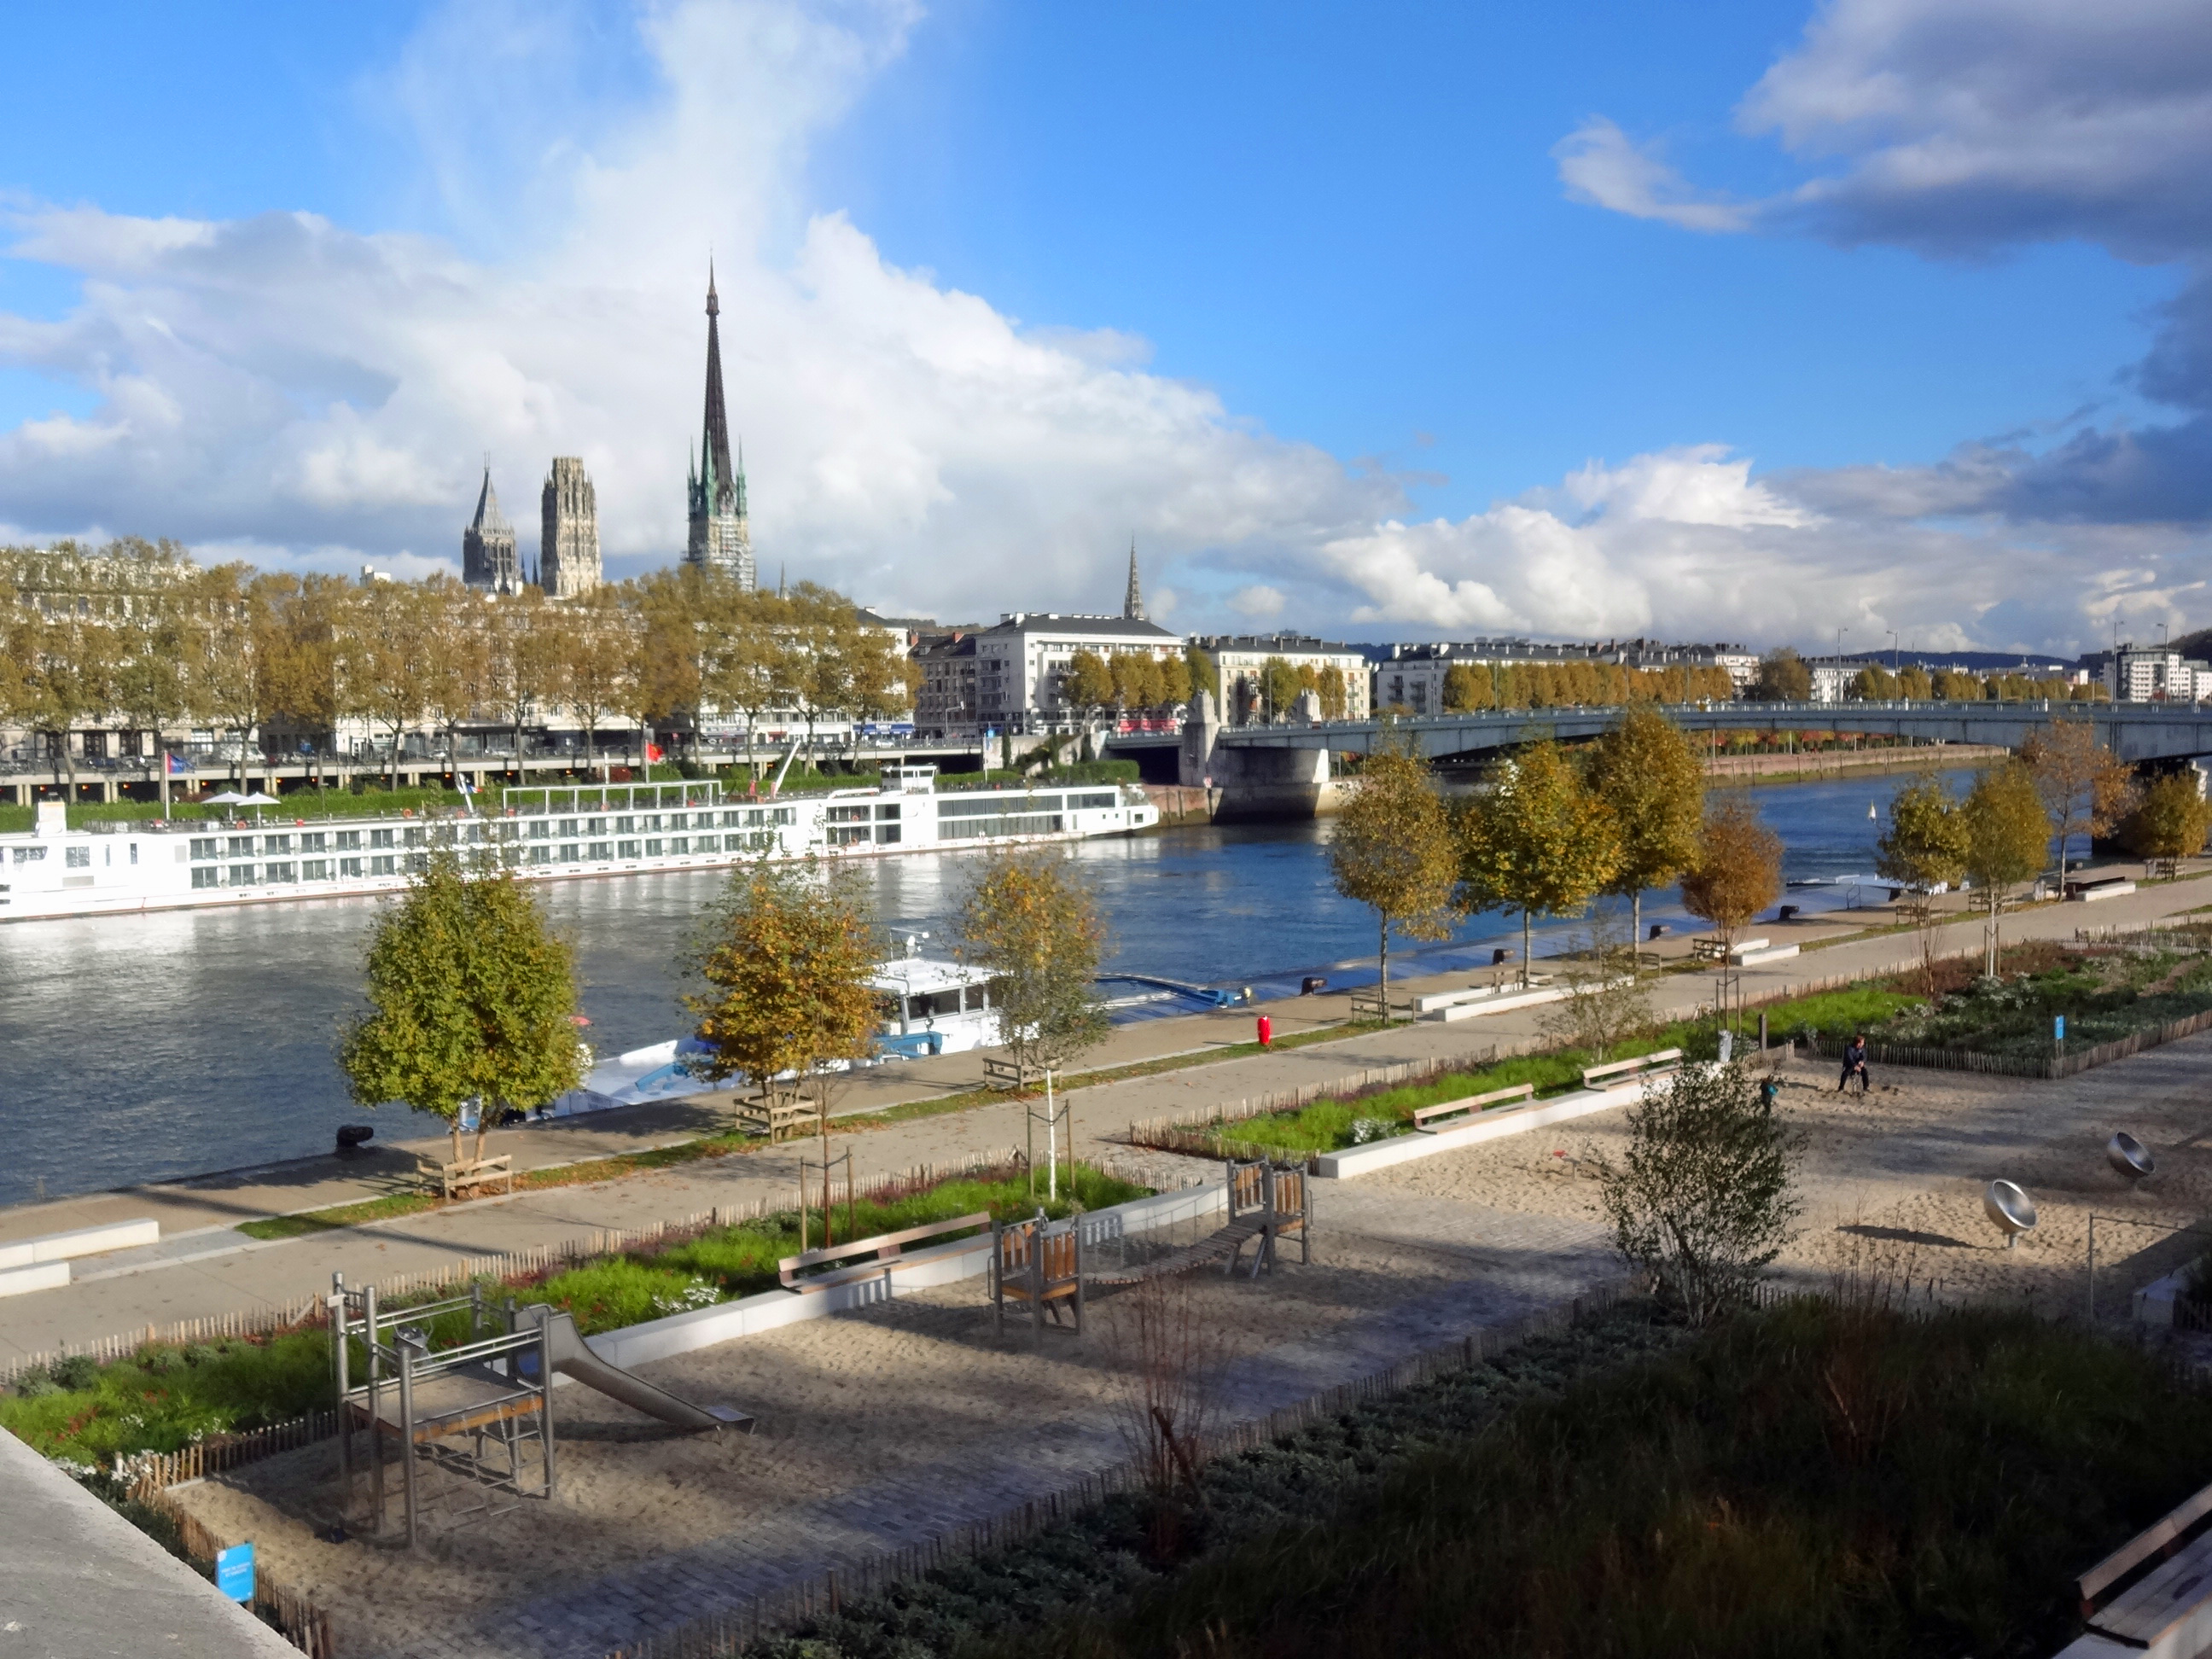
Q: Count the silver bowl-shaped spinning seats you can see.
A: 2